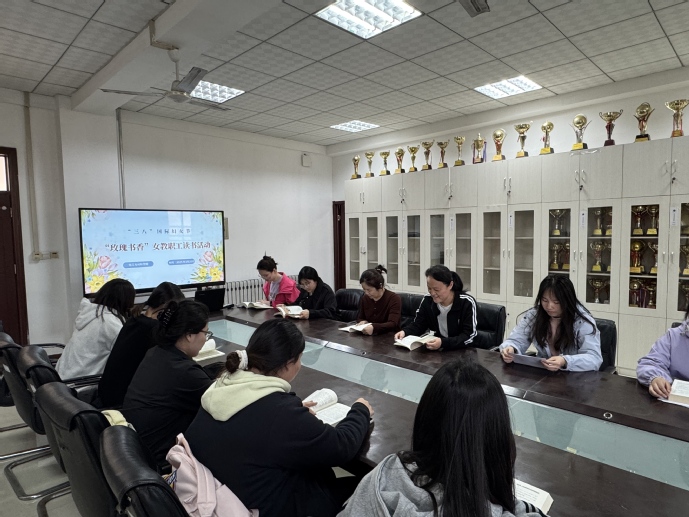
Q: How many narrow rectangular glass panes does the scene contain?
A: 12